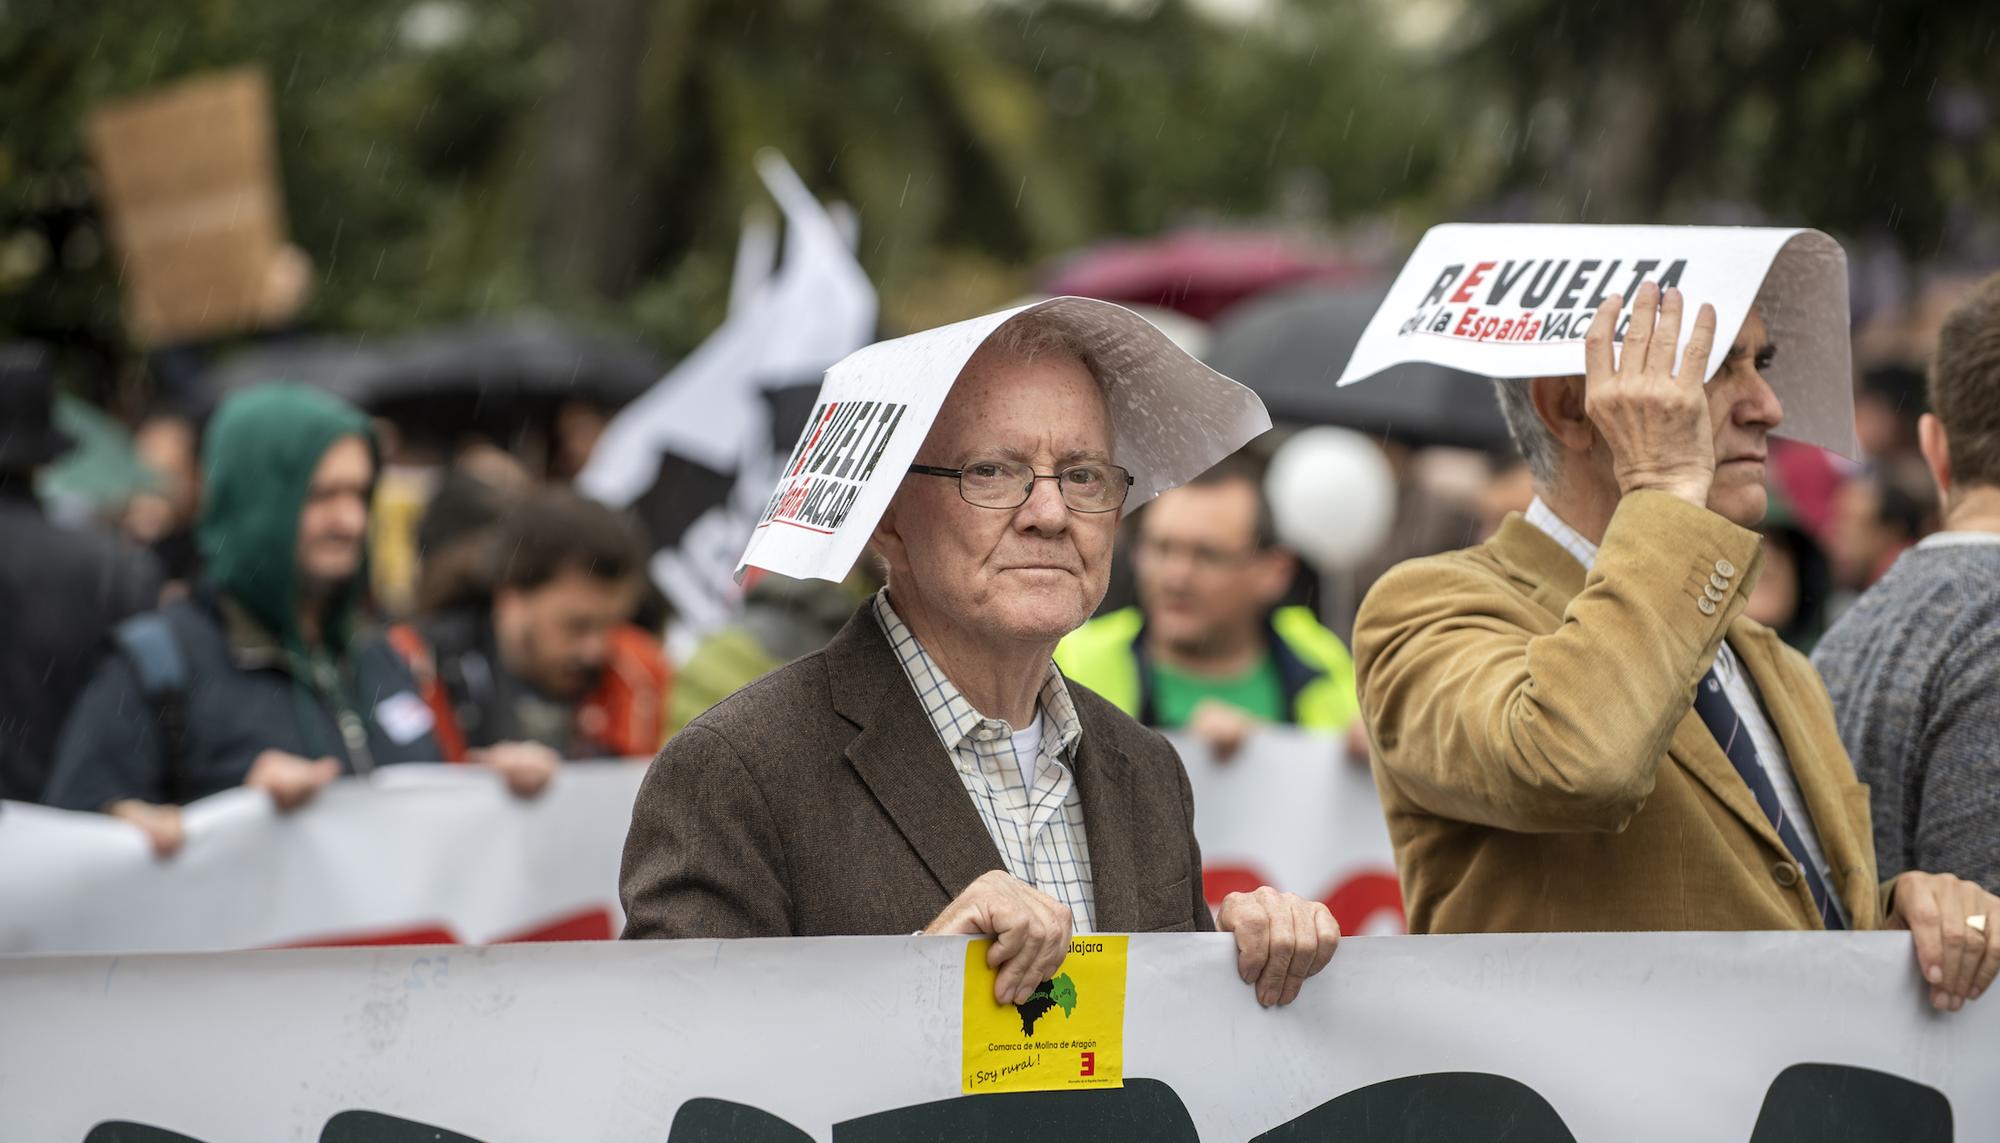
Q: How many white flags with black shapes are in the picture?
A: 2